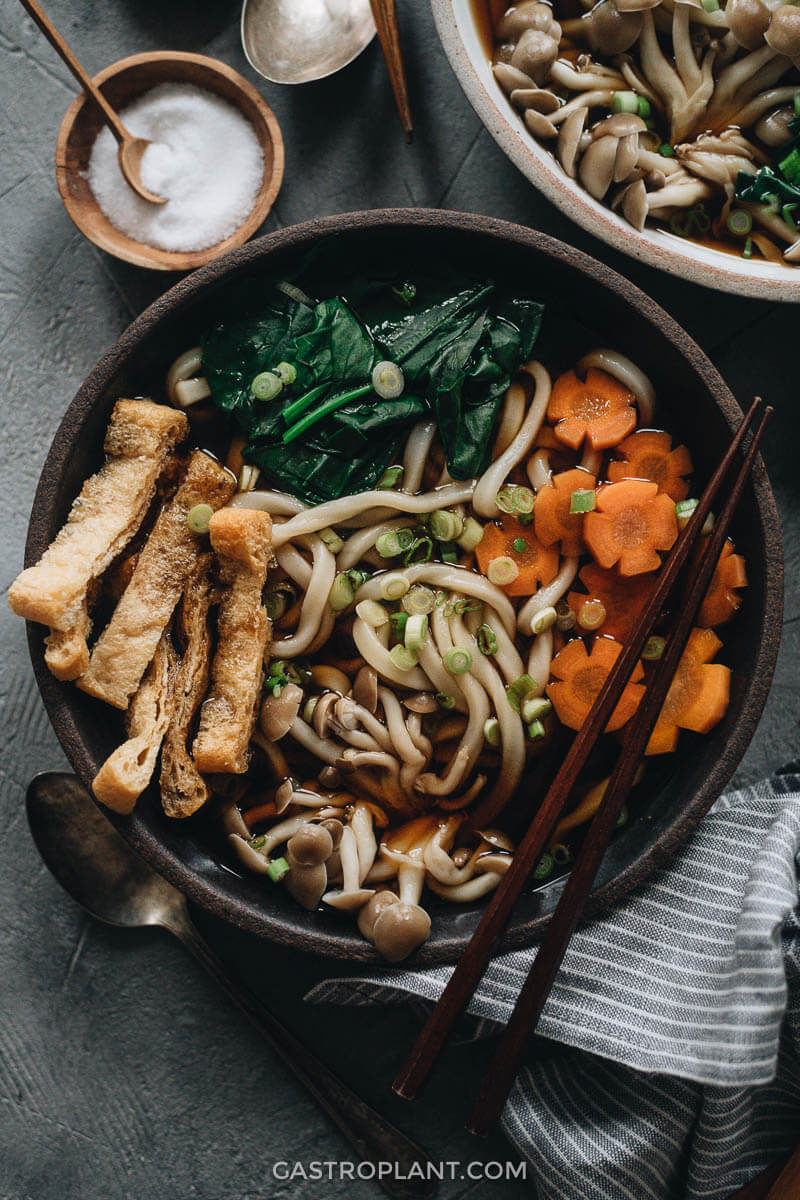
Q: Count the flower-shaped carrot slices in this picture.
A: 9